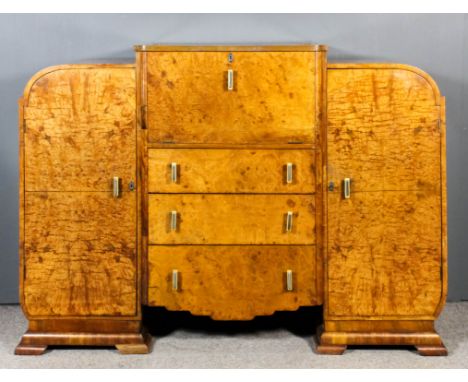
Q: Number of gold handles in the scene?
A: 9